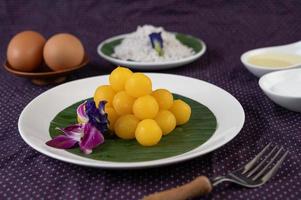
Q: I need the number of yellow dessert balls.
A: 11